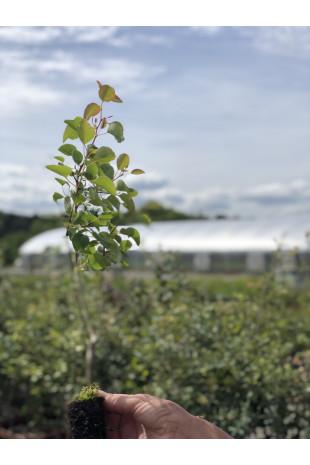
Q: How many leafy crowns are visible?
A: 1